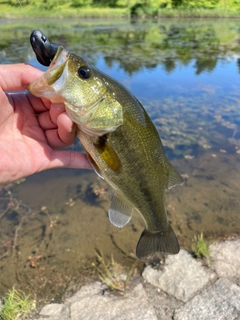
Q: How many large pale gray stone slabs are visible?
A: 4